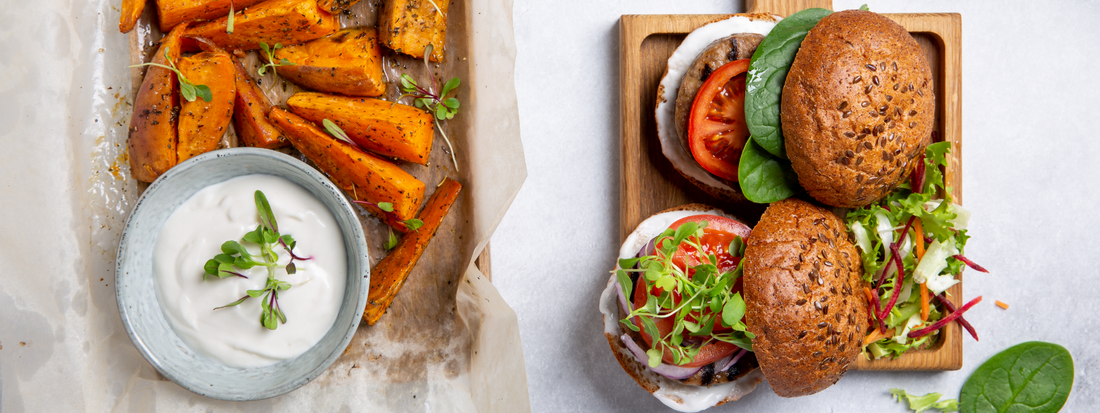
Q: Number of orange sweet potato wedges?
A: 12